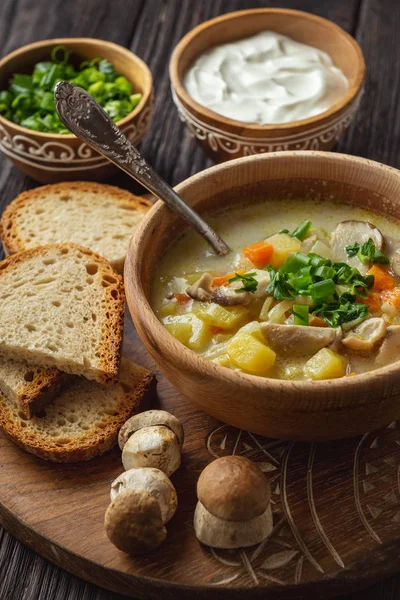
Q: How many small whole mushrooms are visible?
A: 3